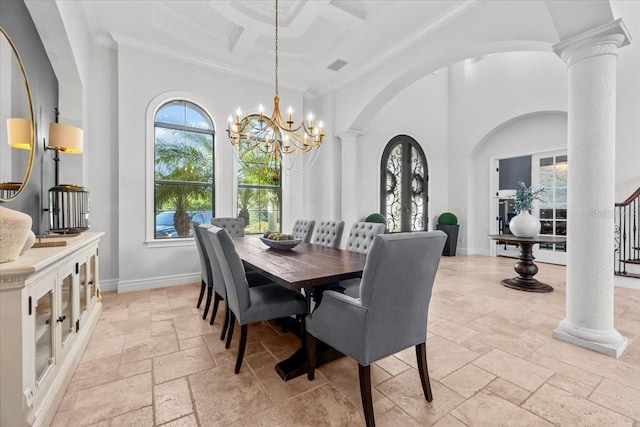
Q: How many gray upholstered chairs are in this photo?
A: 8